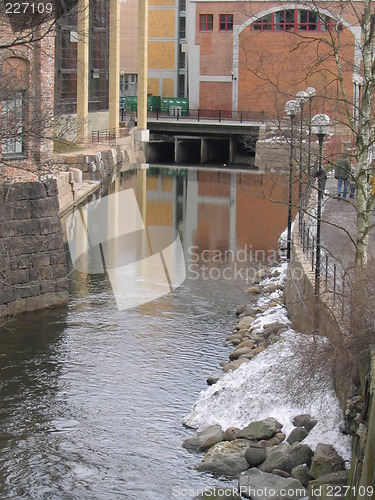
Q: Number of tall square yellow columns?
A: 3